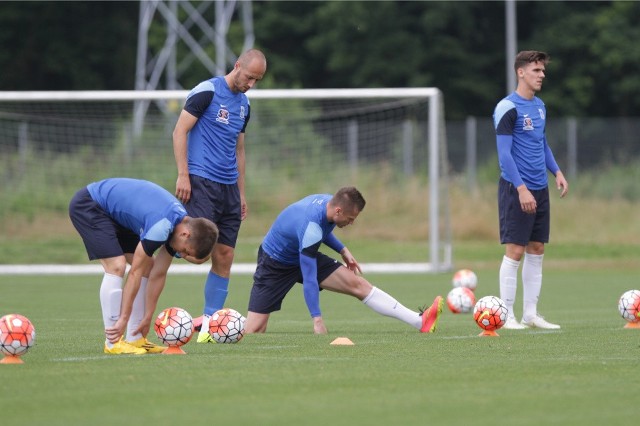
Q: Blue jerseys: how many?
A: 4